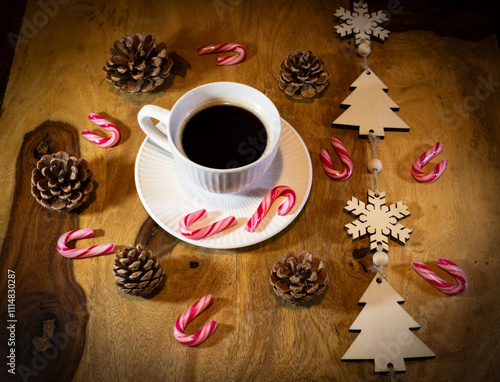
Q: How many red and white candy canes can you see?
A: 9